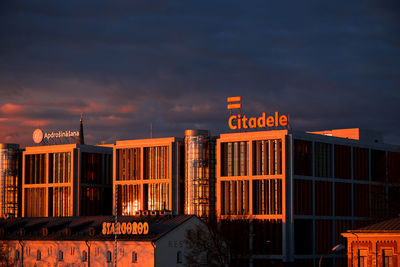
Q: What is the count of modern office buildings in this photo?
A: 3